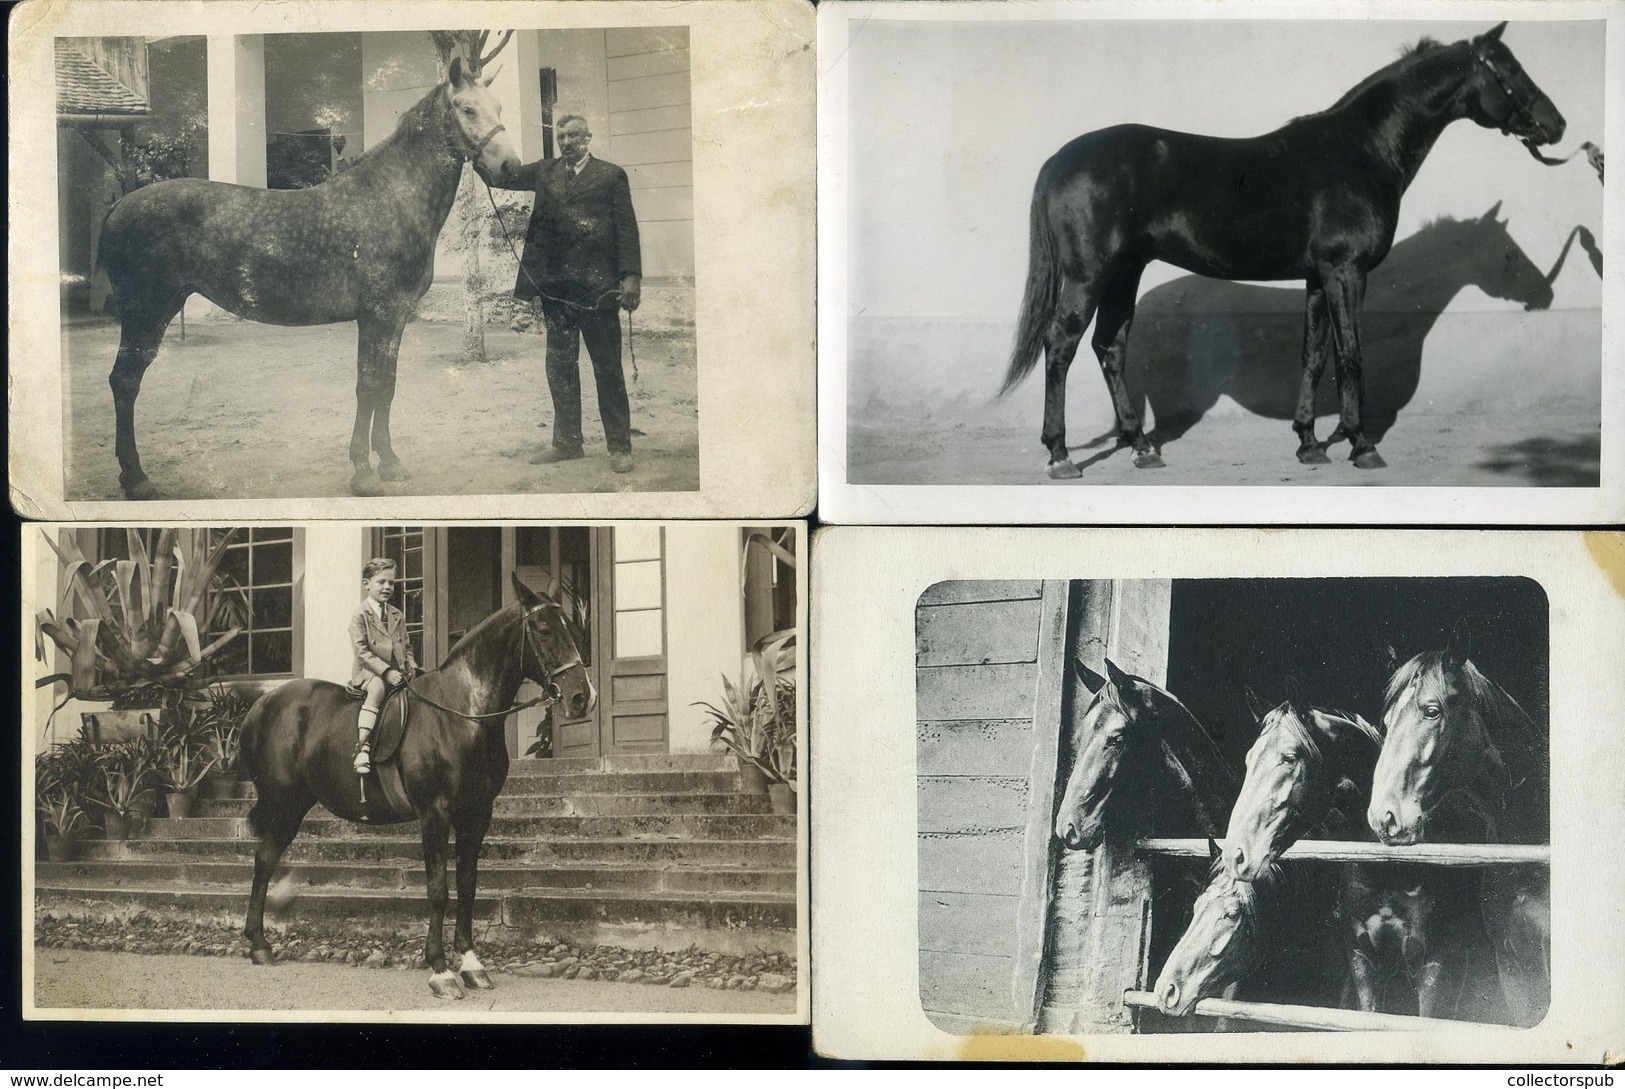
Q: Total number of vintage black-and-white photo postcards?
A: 4